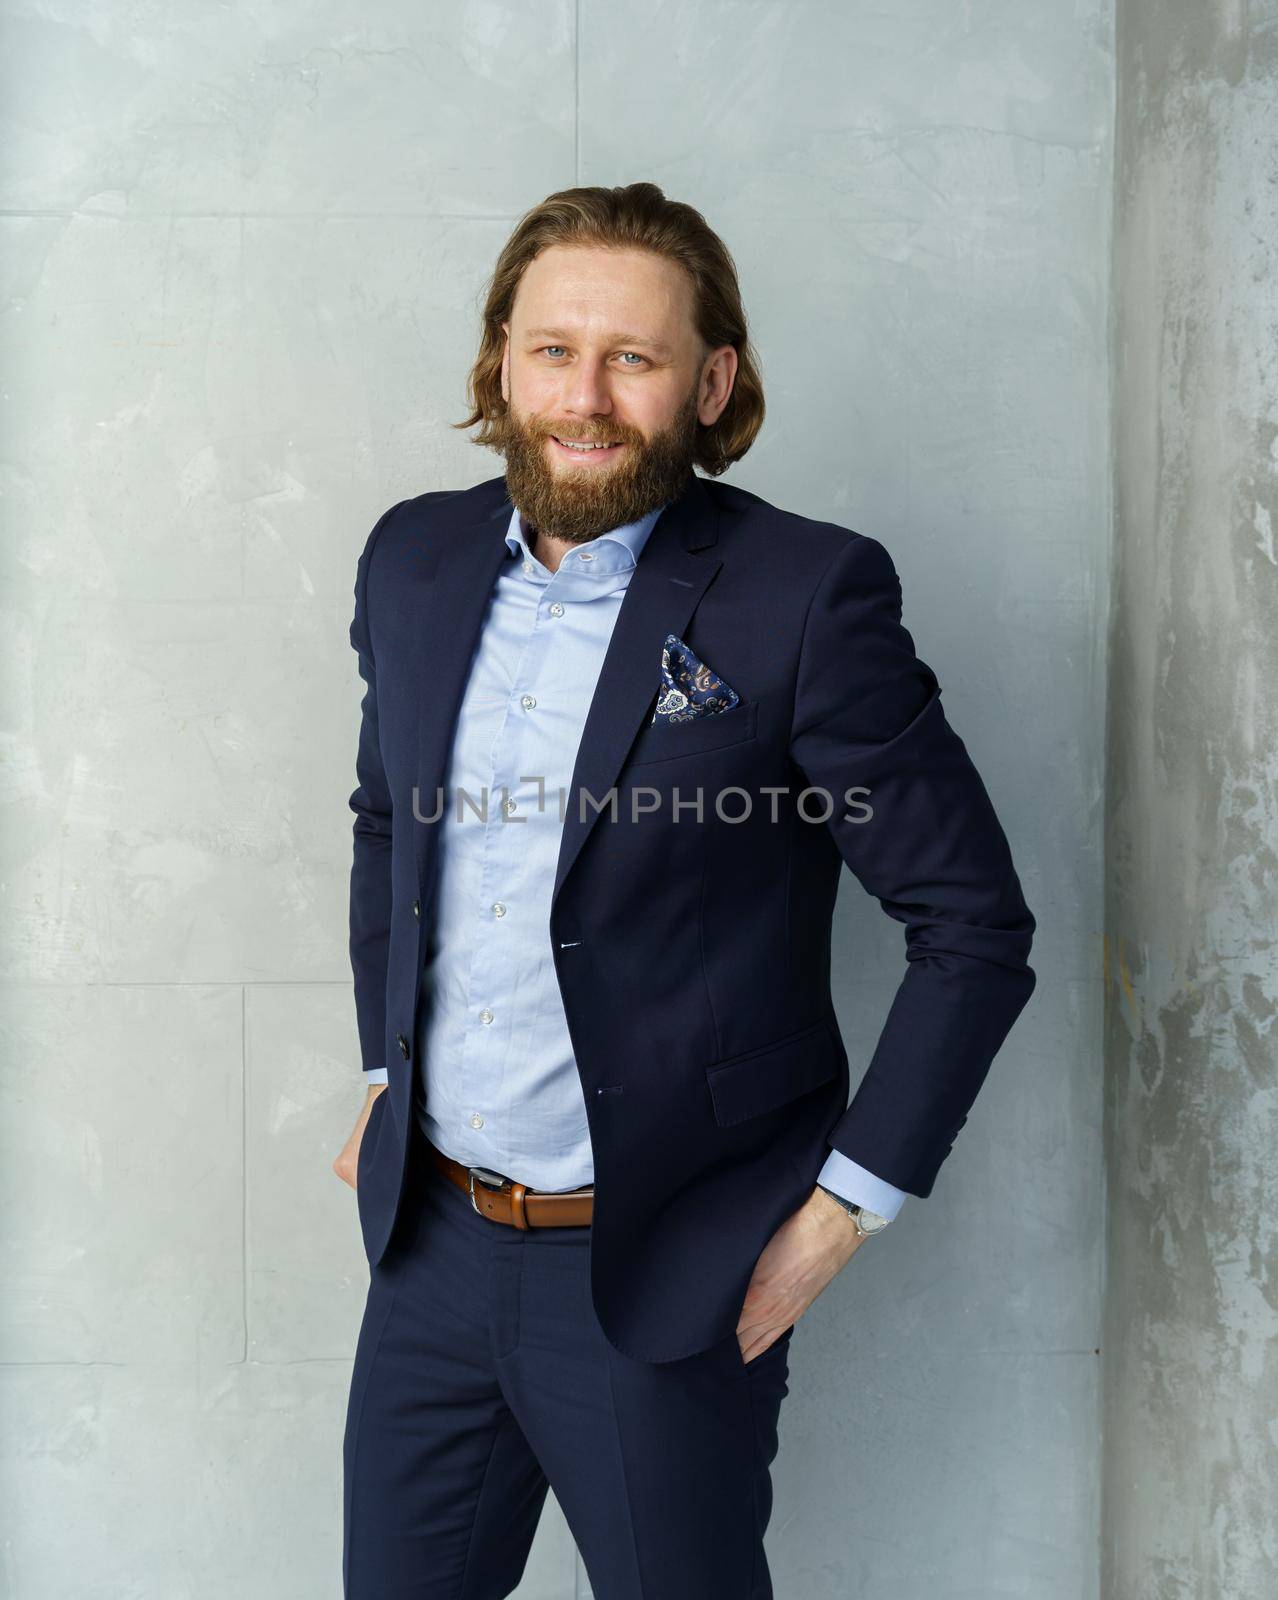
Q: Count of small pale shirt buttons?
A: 7